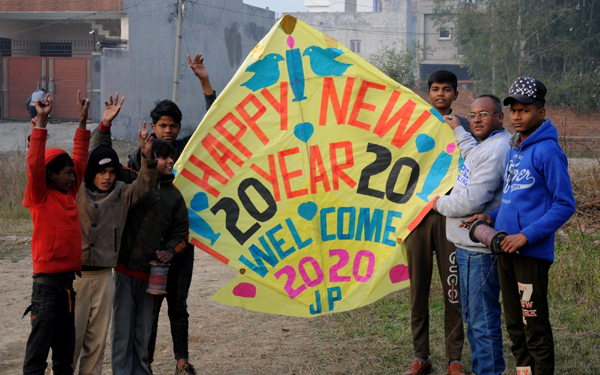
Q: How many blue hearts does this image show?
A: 4